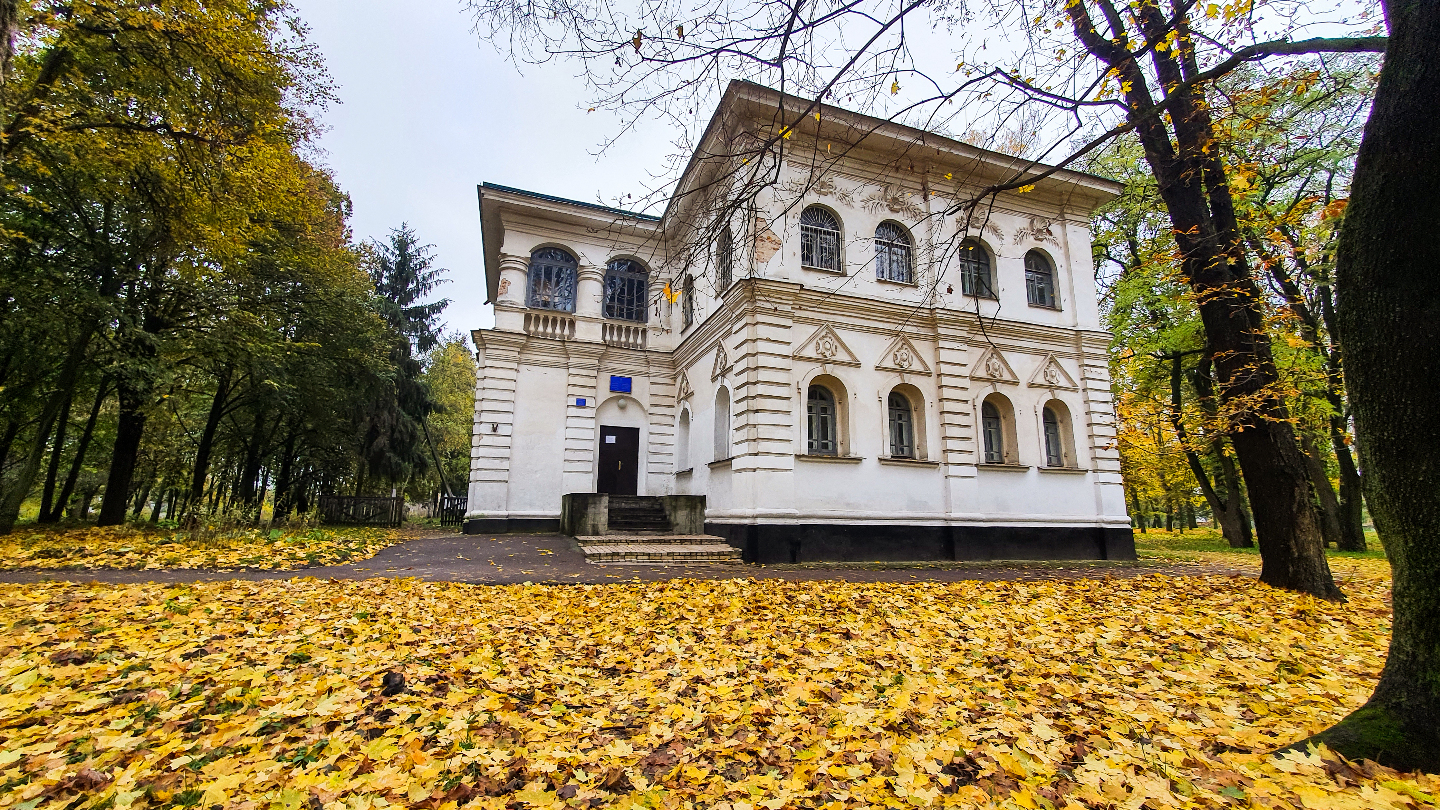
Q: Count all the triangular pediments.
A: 6